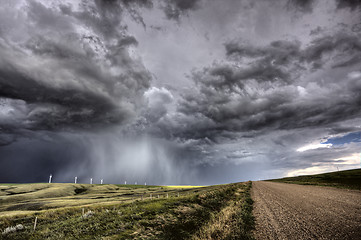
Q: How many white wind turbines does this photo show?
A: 7